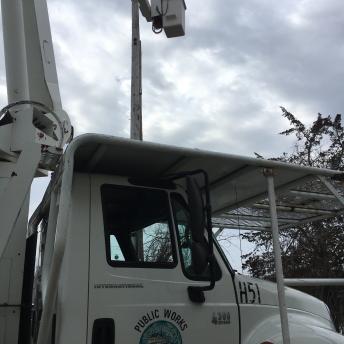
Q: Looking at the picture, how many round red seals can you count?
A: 0